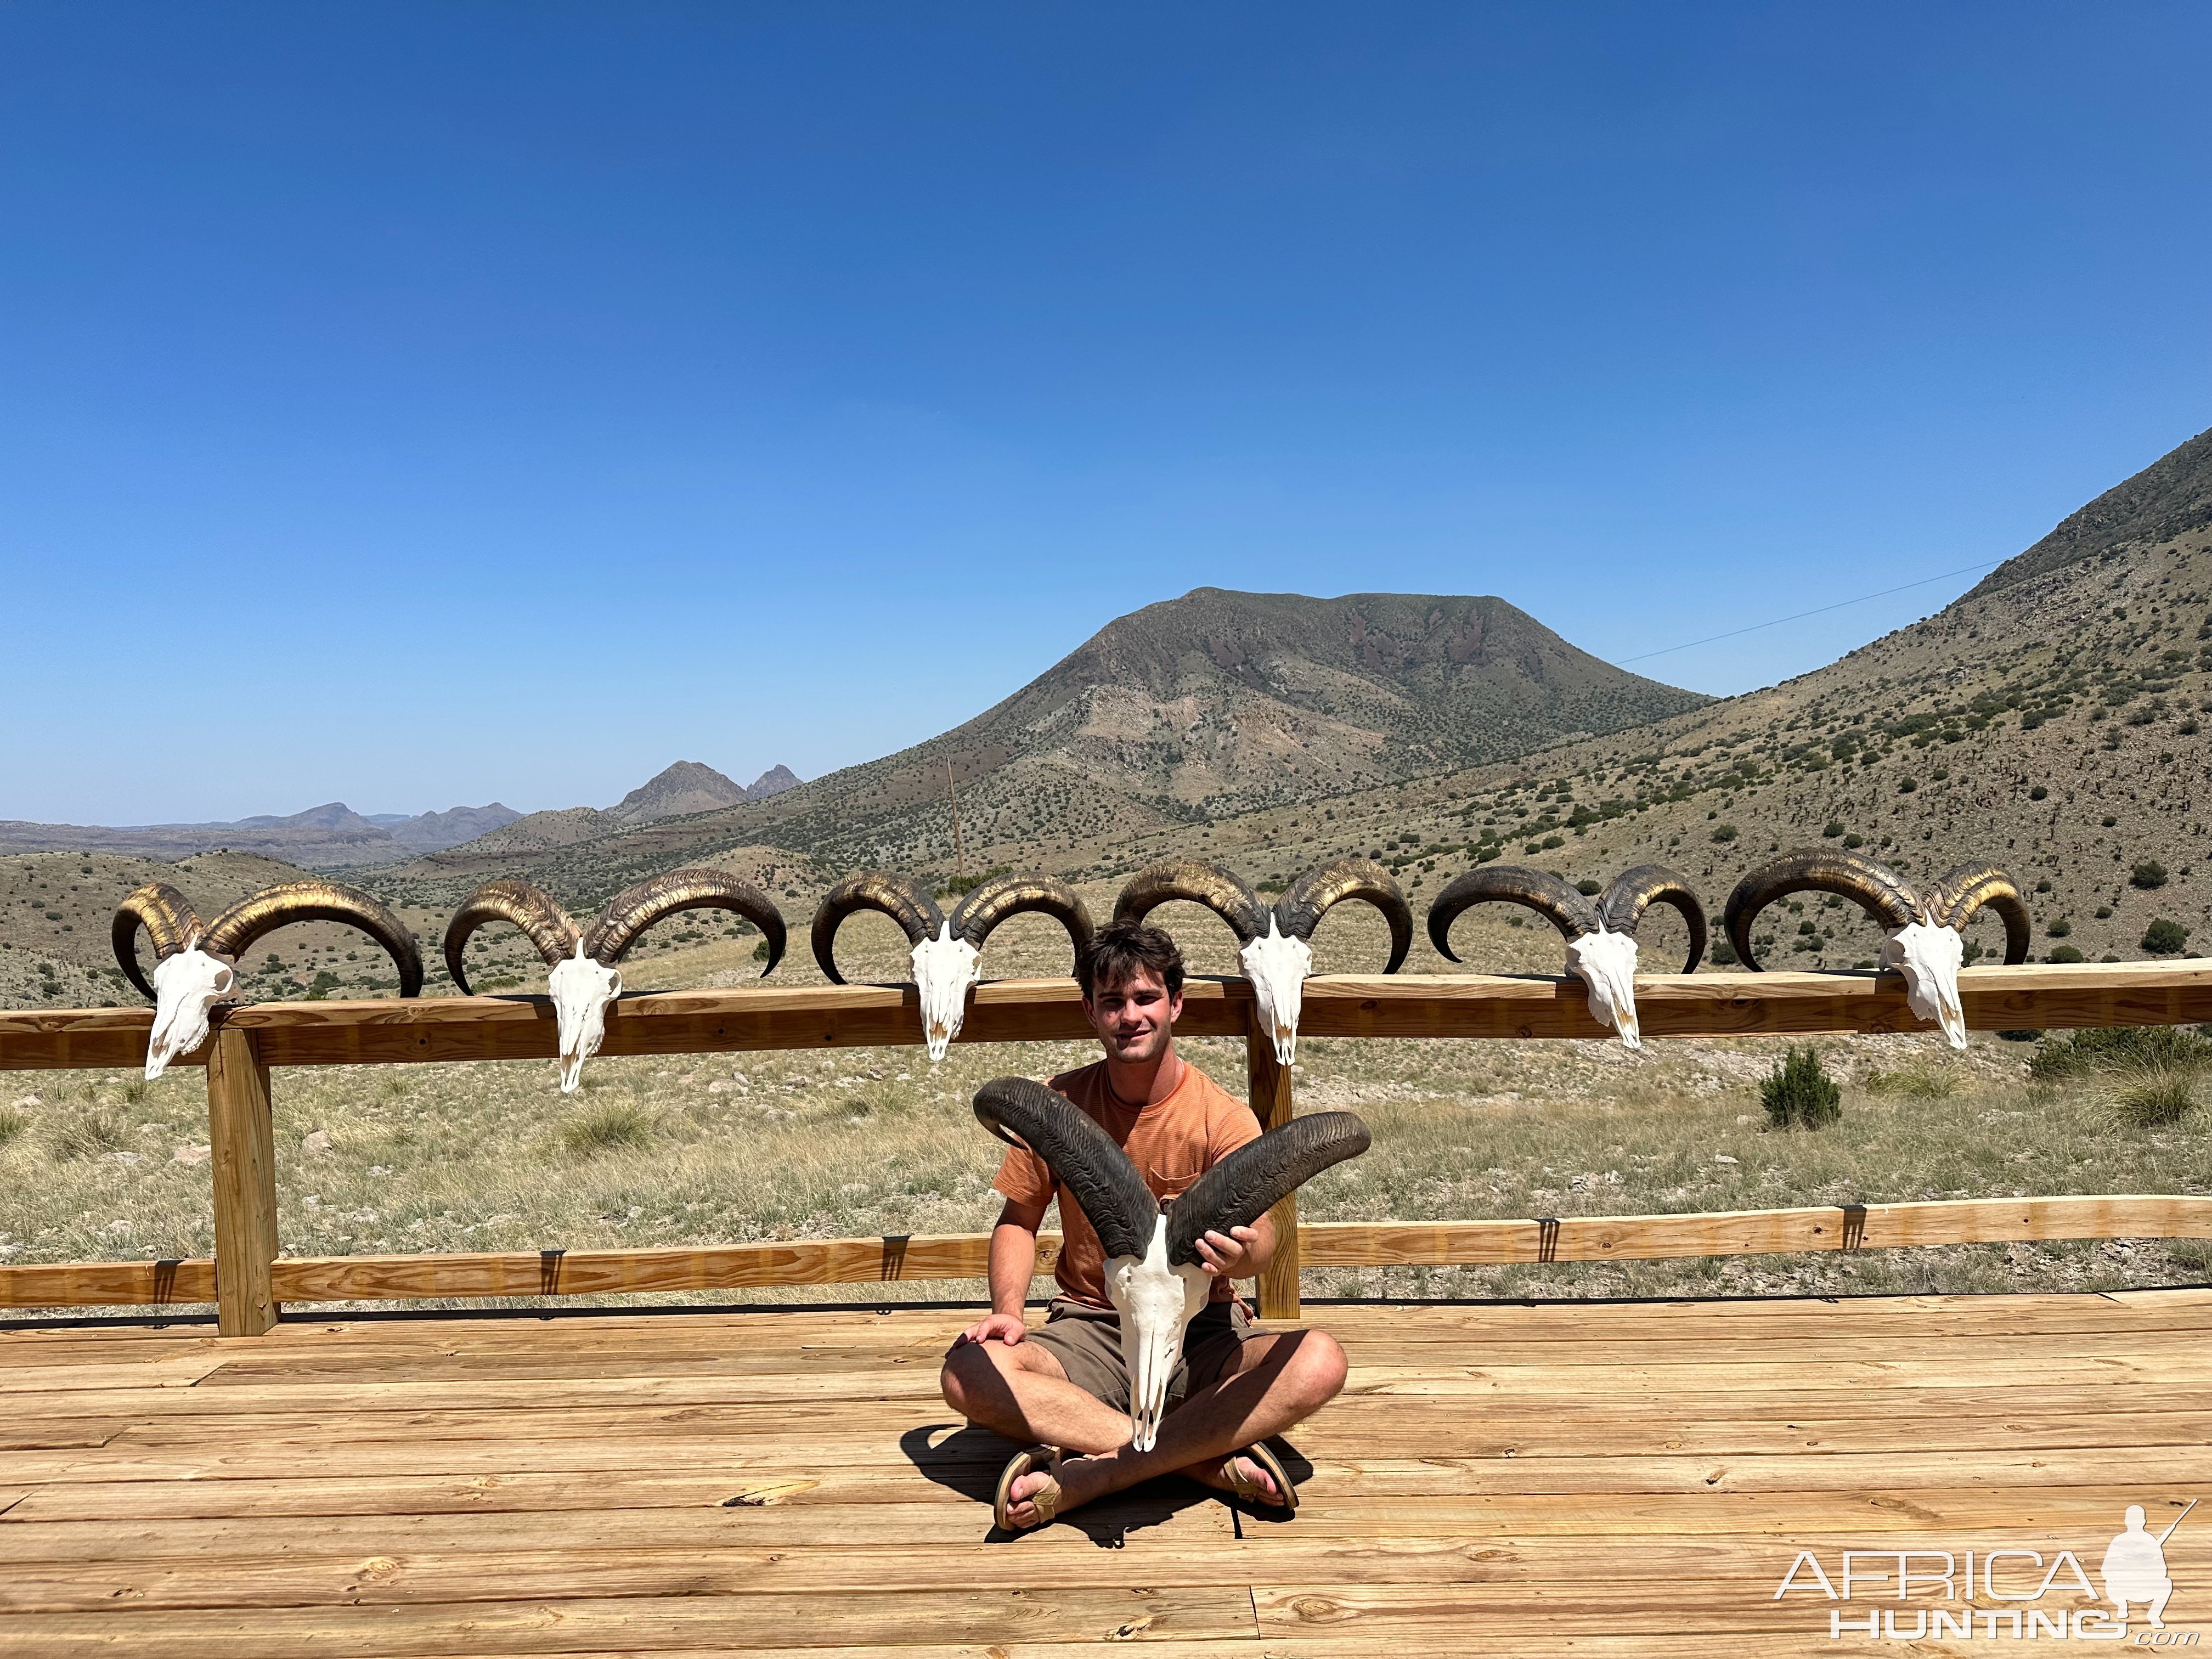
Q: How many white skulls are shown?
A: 7